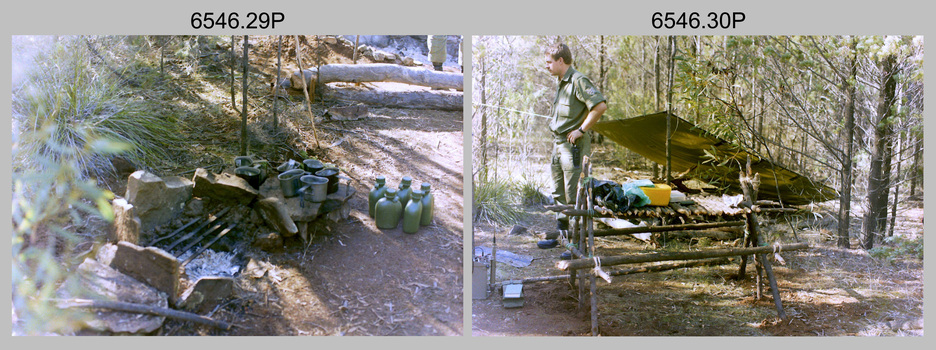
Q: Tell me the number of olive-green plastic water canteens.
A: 5